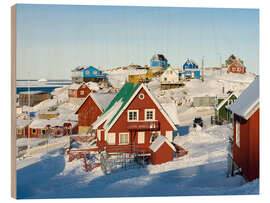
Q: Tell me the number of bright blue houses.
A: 3